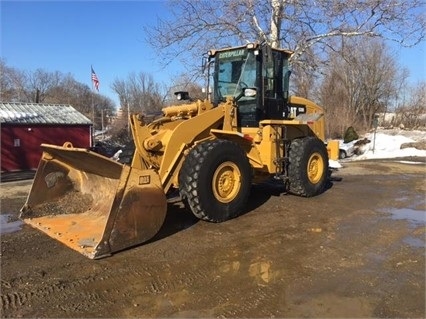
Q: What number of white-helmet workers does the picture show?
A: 0